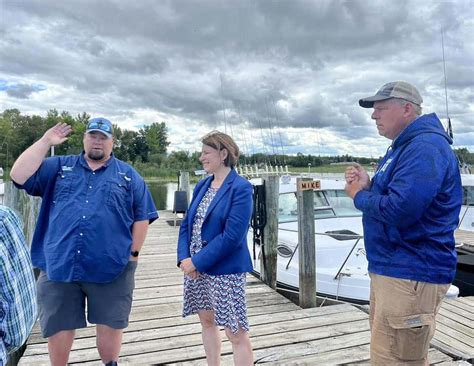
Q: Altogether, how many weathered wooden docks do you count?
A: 1